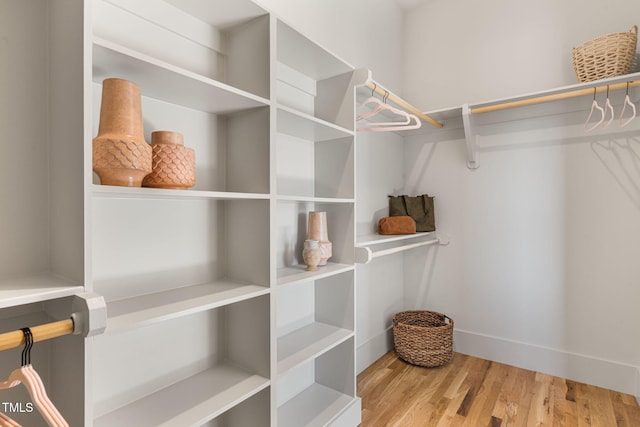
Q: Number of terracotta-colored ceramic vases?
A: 2